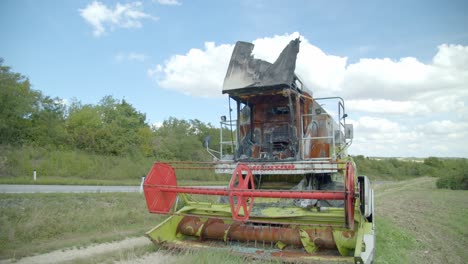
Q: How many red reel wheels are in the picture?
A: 3